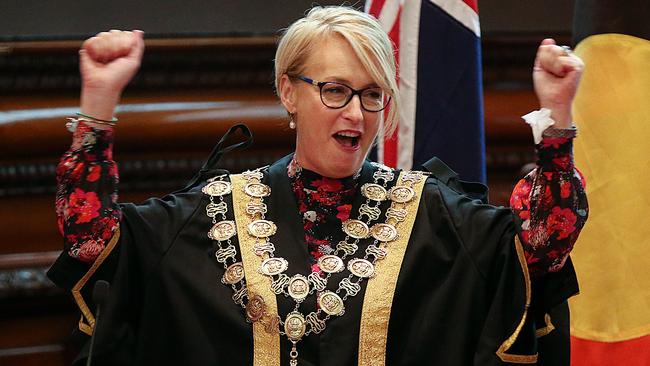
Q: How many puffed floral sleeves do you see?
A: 2